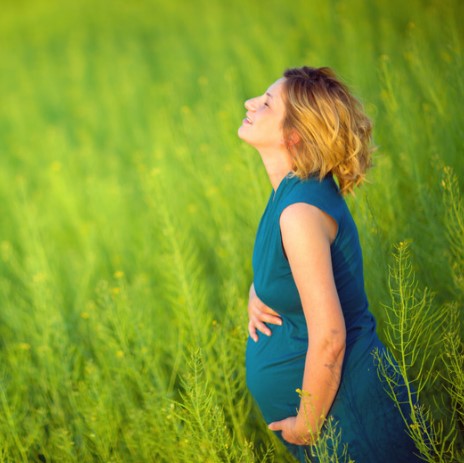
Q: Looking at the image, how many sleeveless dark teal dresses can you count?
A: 1